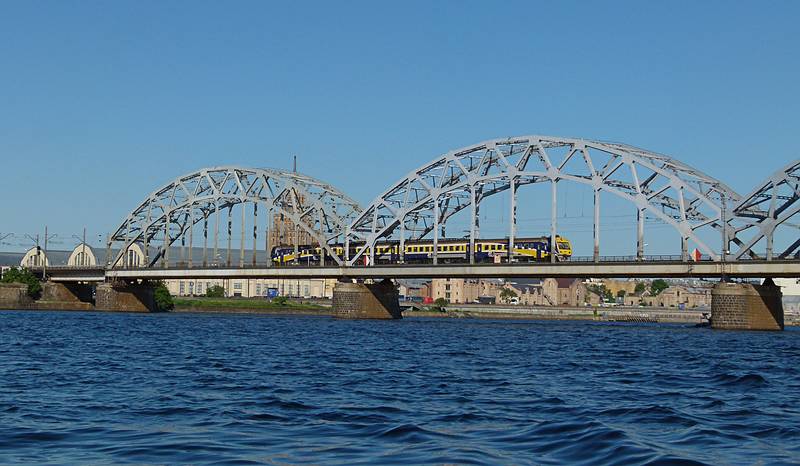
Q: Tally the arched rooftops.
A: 3